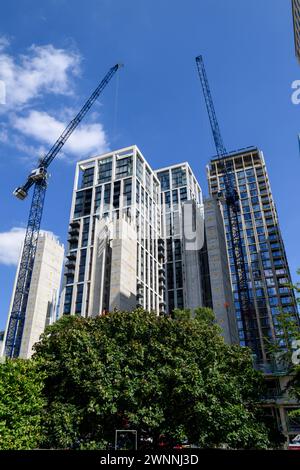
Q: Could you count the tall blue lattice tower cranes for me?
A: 2